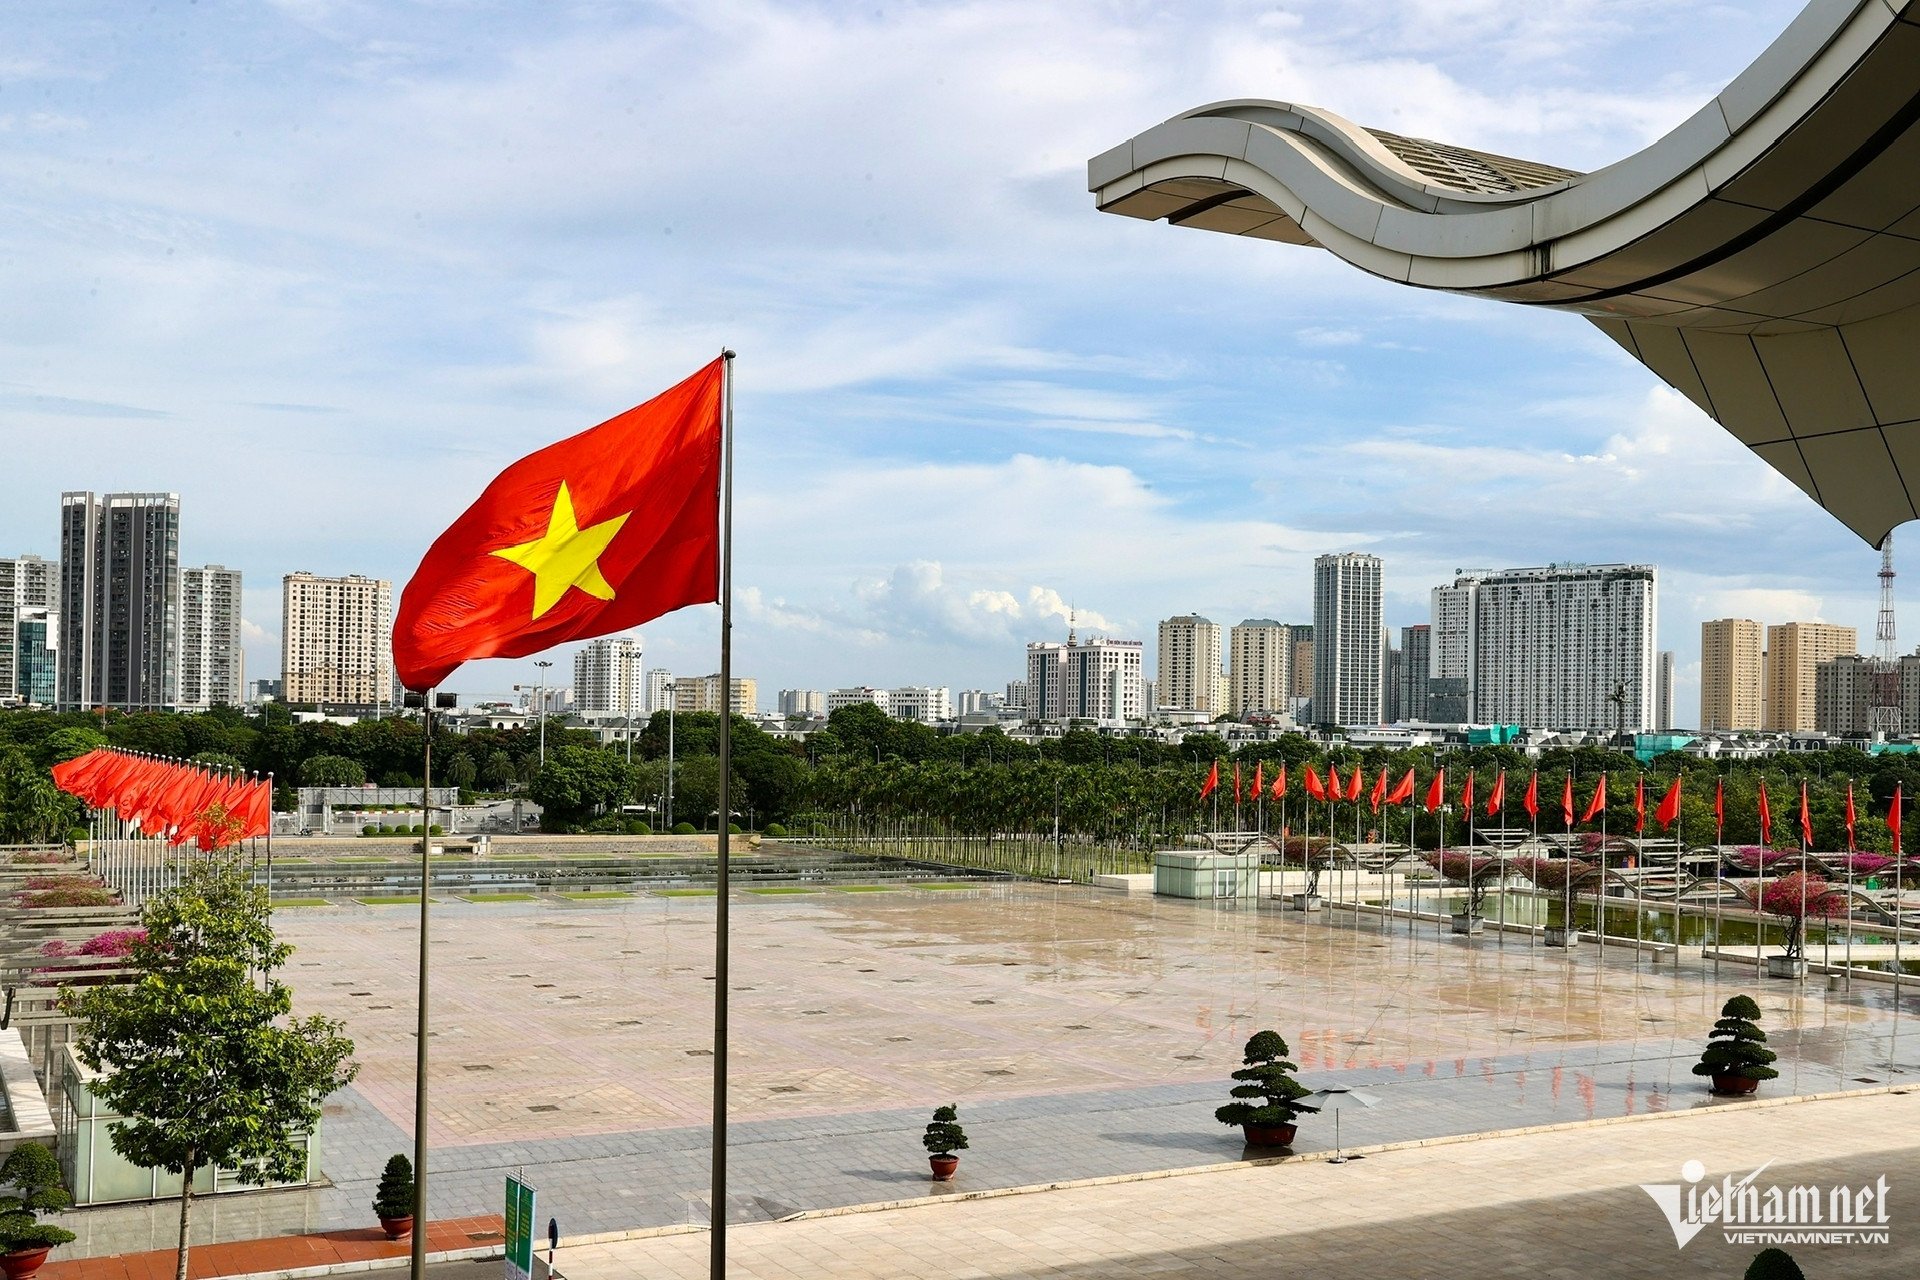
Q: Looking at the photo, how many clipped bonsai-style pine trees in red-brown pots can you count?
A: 5